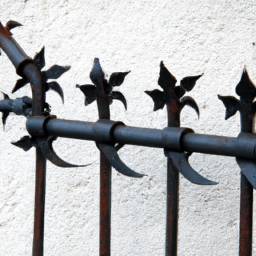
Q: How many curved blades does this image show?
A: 4